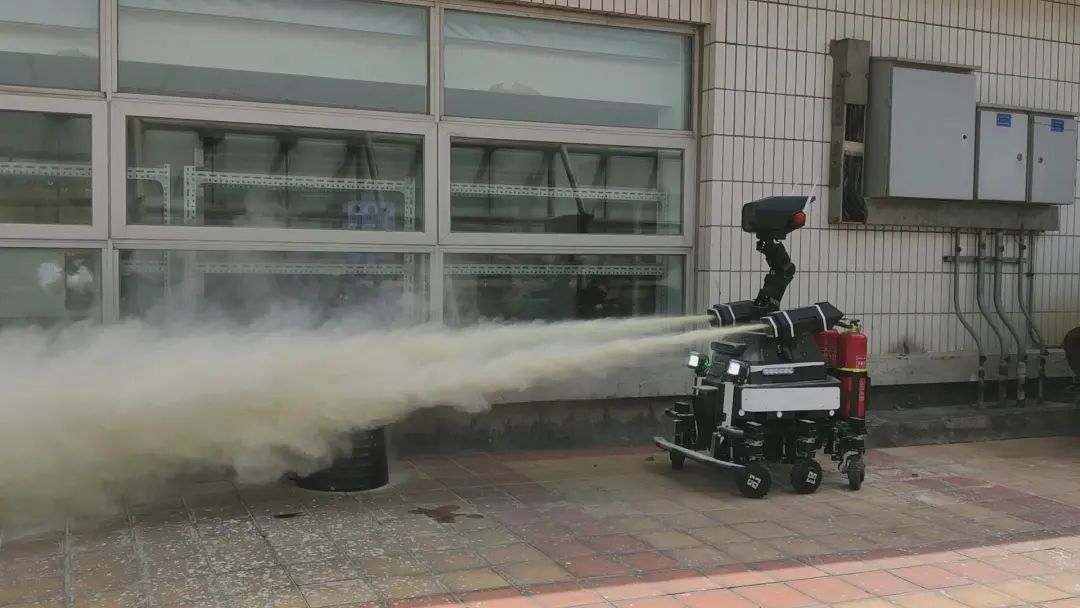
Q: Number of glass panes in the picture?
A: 9